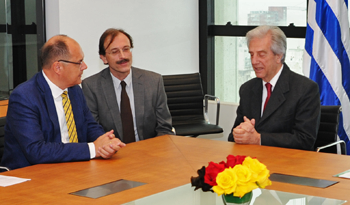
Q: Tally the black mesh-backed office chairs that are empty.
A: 1